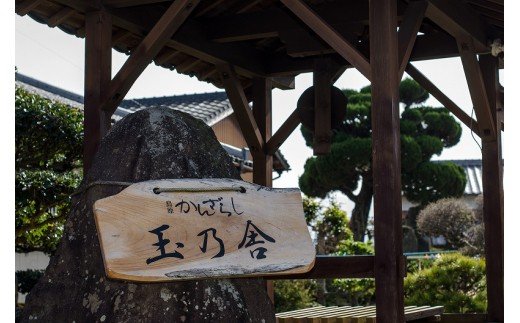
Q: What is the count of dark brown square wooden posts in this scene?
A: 4